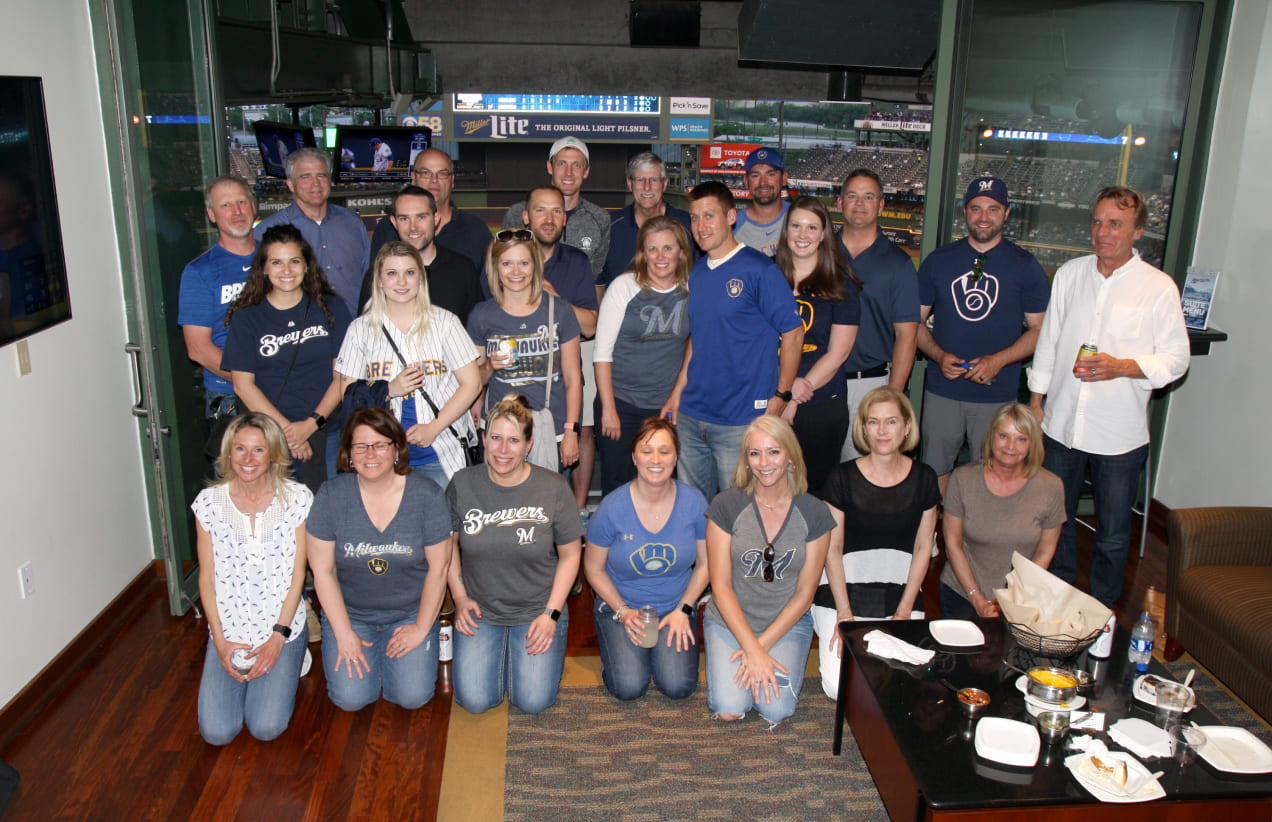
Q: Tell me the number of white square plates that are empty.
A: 3